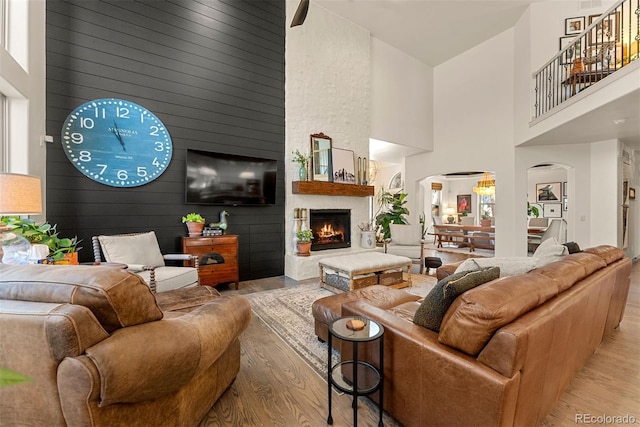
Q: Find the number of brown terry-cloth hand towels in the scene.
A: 0